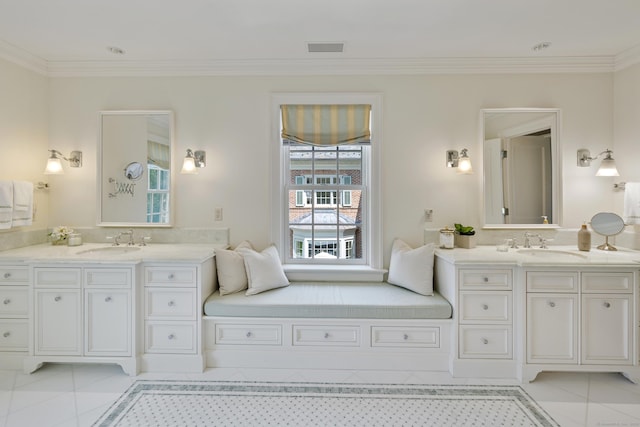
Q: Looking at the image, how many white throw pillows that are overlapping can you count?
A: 2